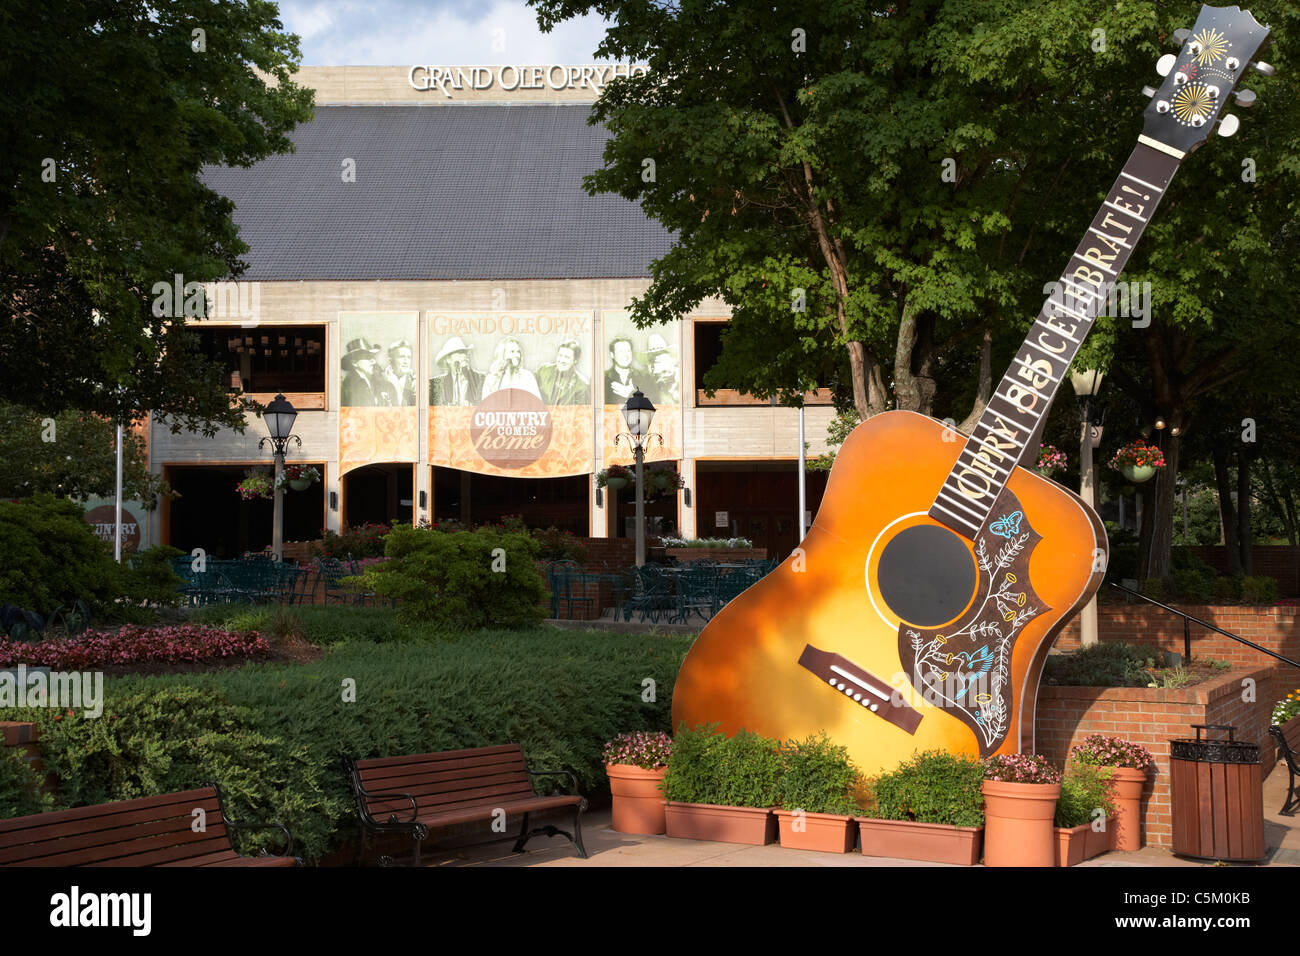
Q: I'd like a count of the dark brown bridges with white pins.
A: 1